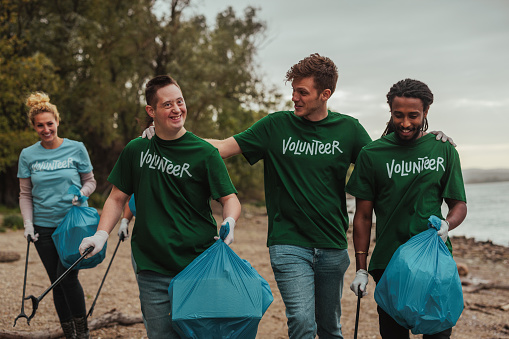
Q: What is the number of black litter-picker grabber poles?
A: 4